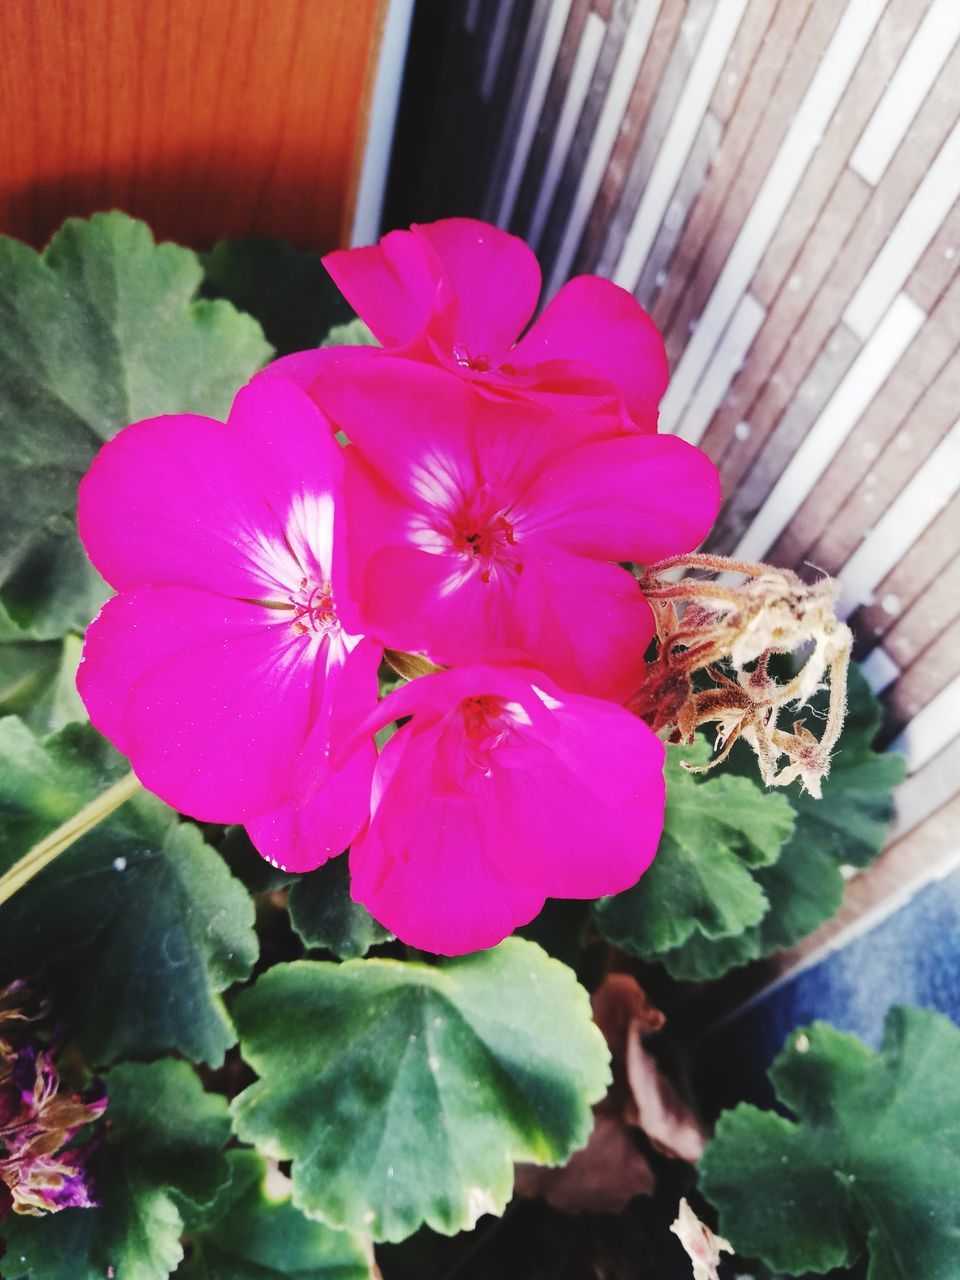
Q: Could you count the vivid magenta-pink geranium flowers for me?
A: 4